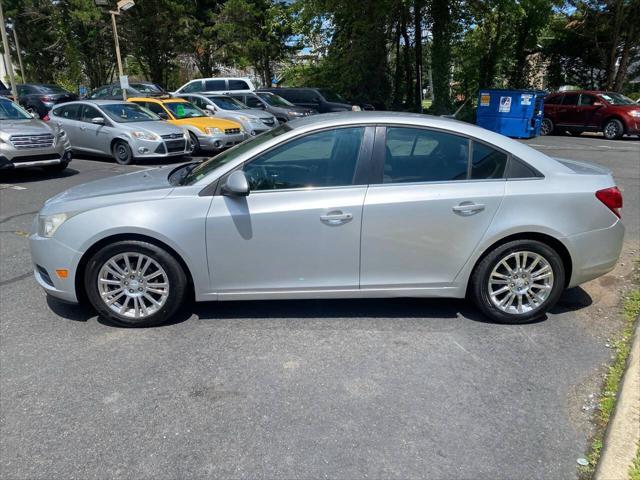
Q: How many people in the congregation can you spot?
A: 0